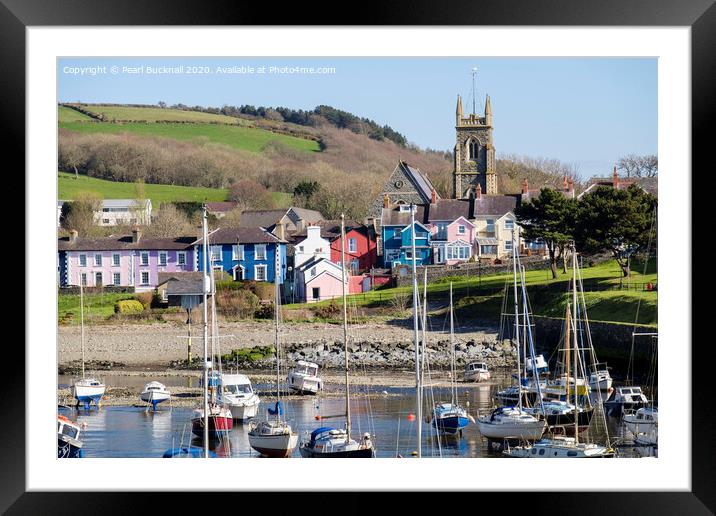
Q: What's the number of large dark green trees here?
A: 2